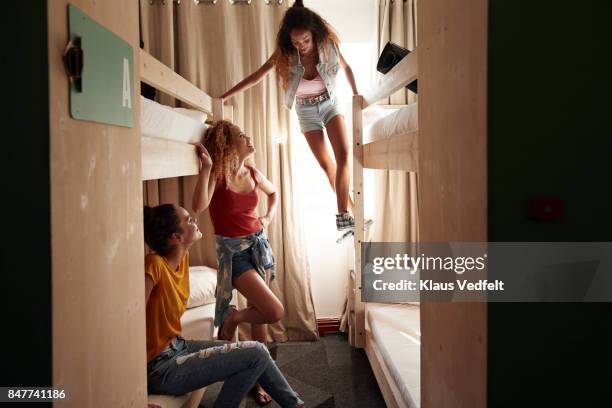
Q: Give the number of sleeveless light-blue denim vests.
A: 1